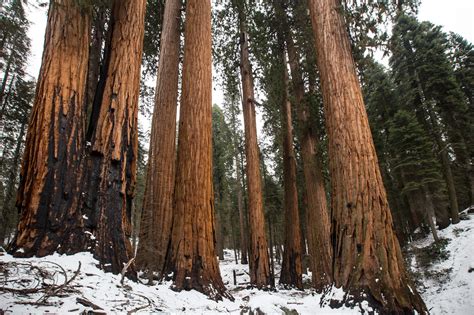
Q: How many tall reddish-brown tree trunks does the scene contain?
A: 8